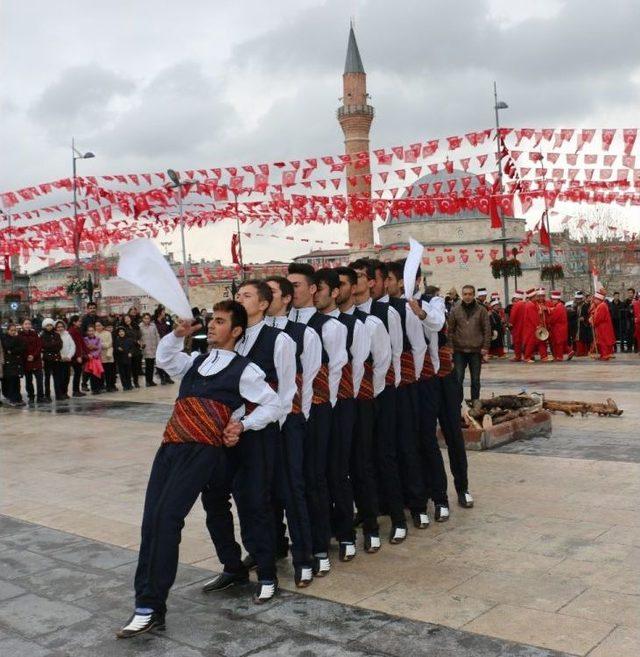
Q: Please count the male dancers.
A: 10